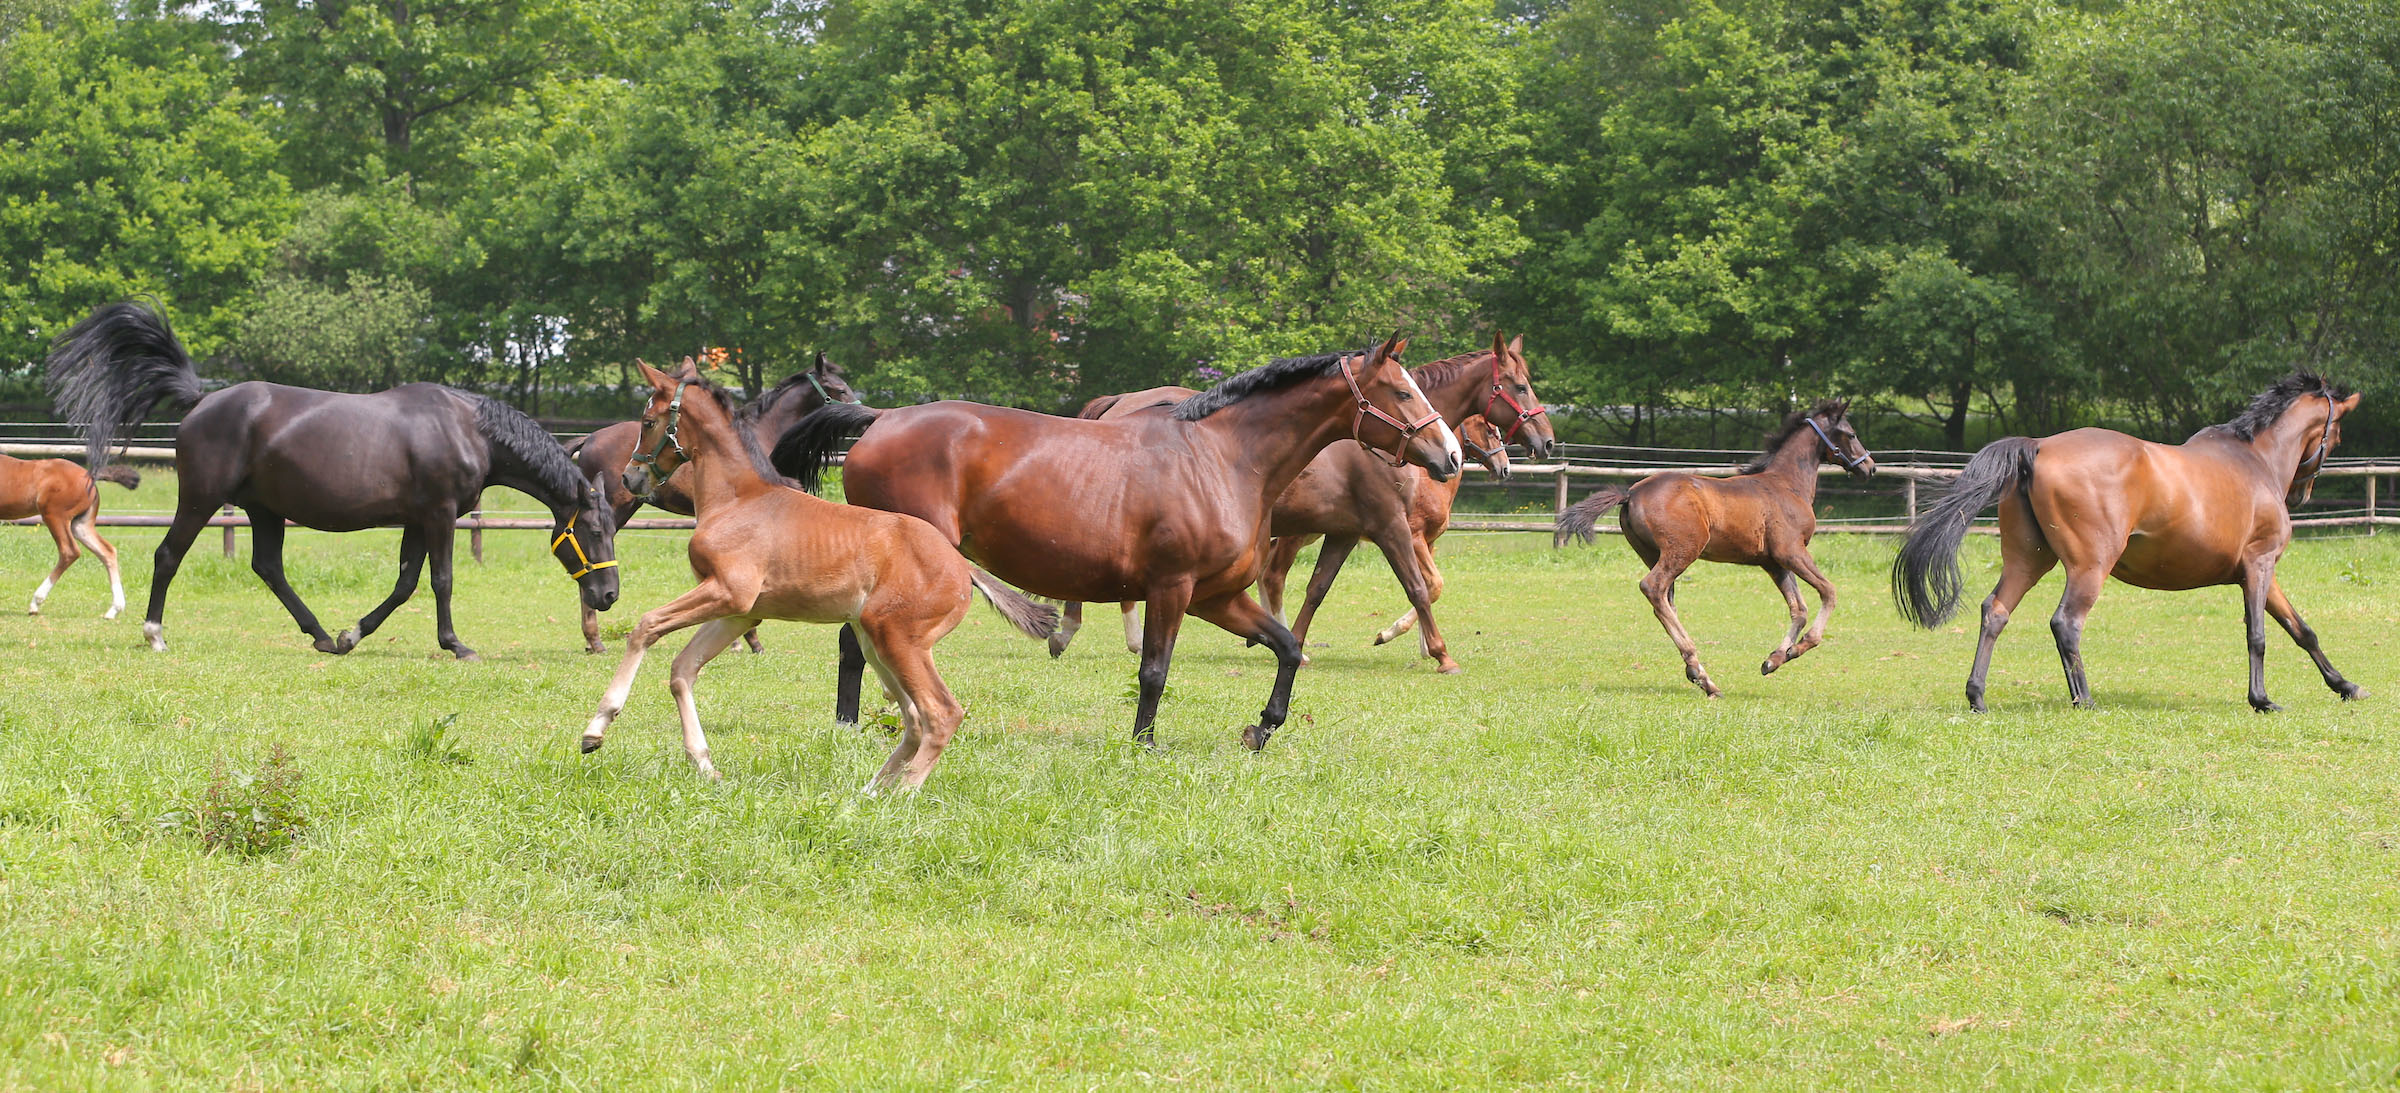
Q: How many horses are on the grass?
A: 9